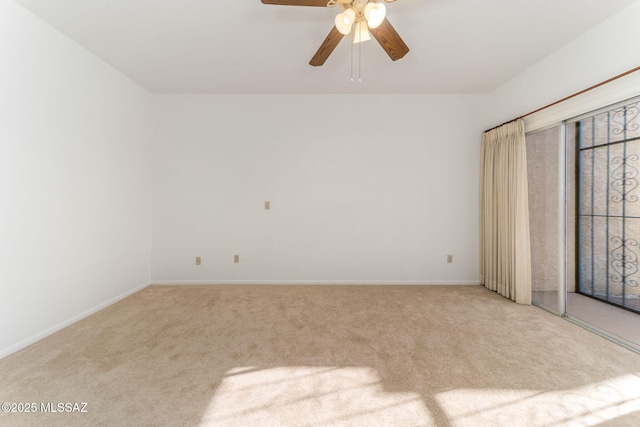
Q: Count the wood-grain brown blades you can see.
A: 3